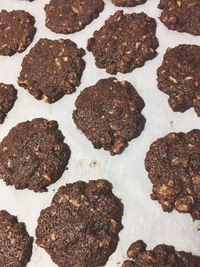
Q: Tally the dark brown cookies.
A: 14